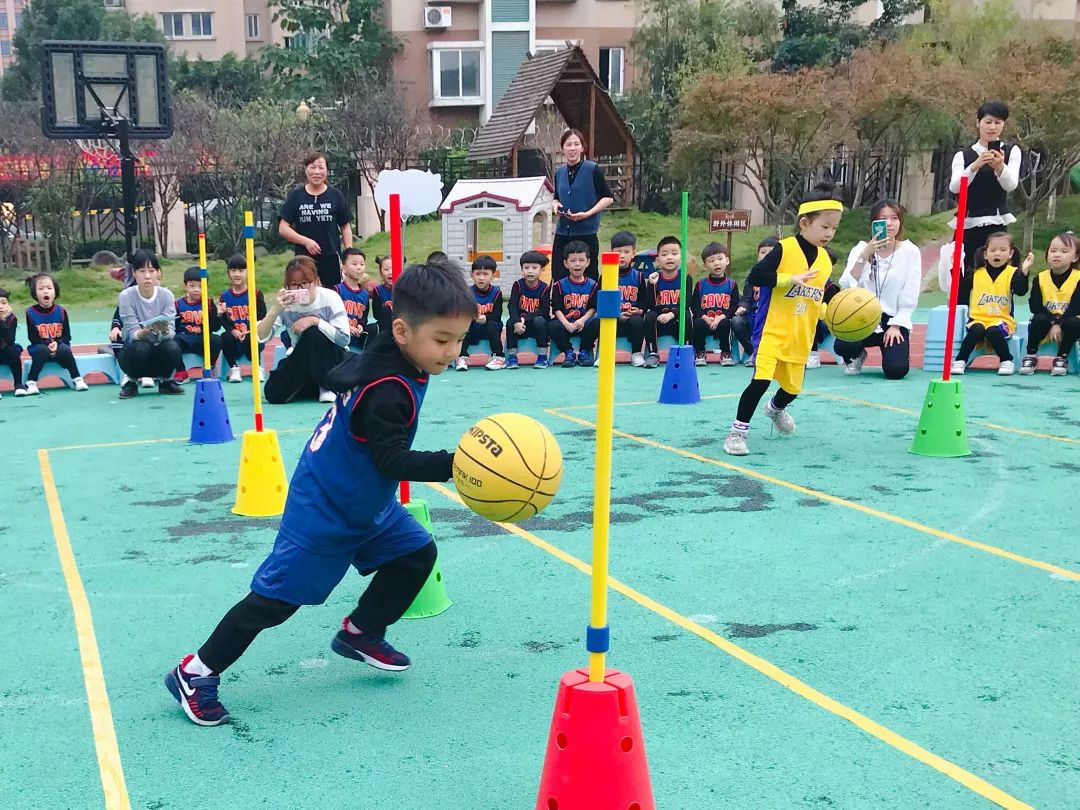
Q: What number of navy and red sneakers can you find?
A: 2